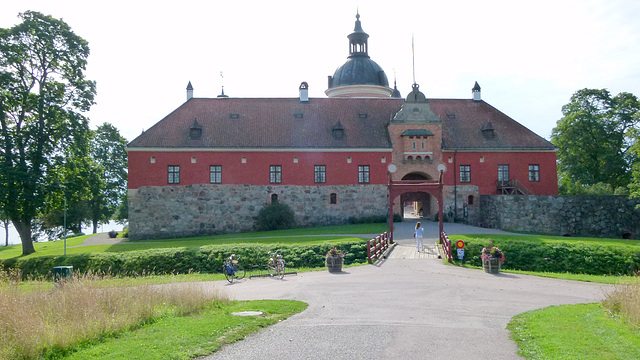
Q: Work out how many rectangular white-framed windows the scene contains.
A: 8